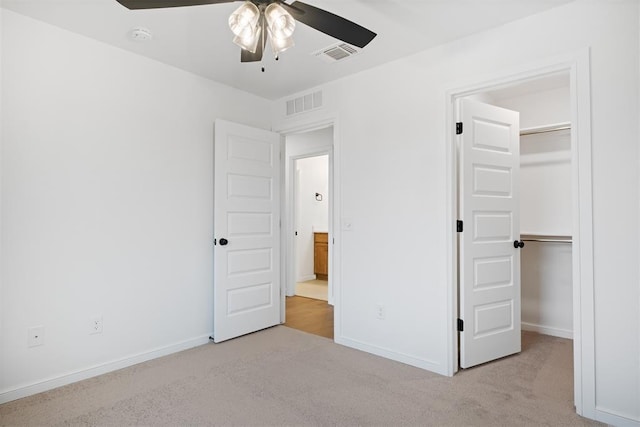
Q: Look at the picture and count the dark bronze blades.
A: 3